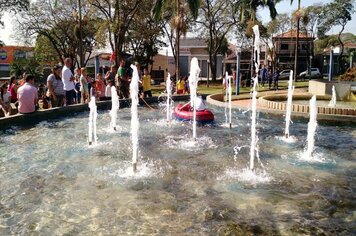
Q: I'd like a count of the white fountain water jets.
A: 10